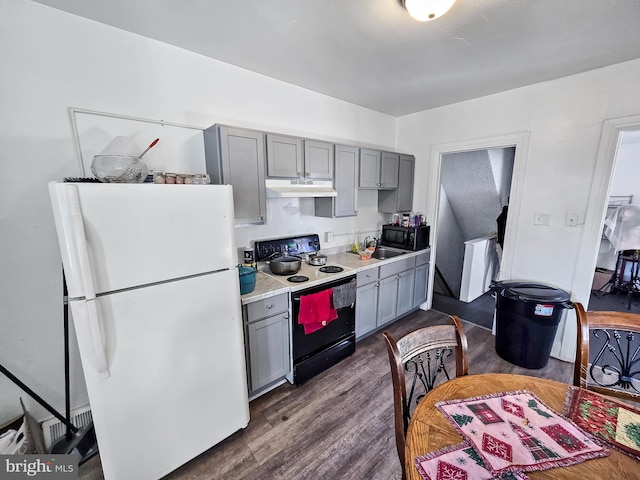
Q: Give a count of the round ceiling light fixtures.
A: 1